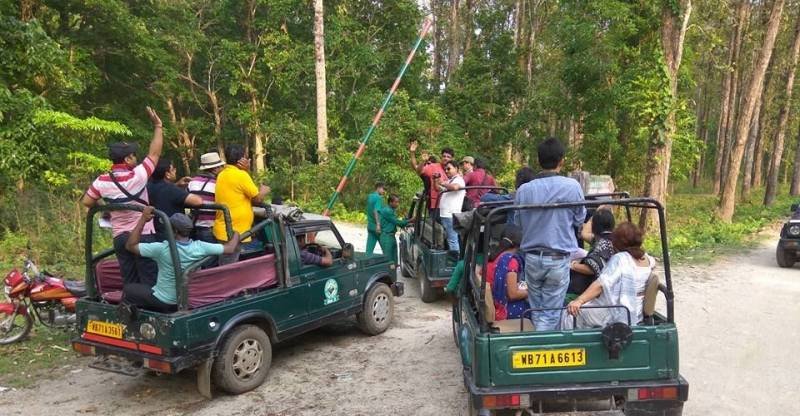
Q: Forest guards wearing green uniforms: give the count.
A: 2